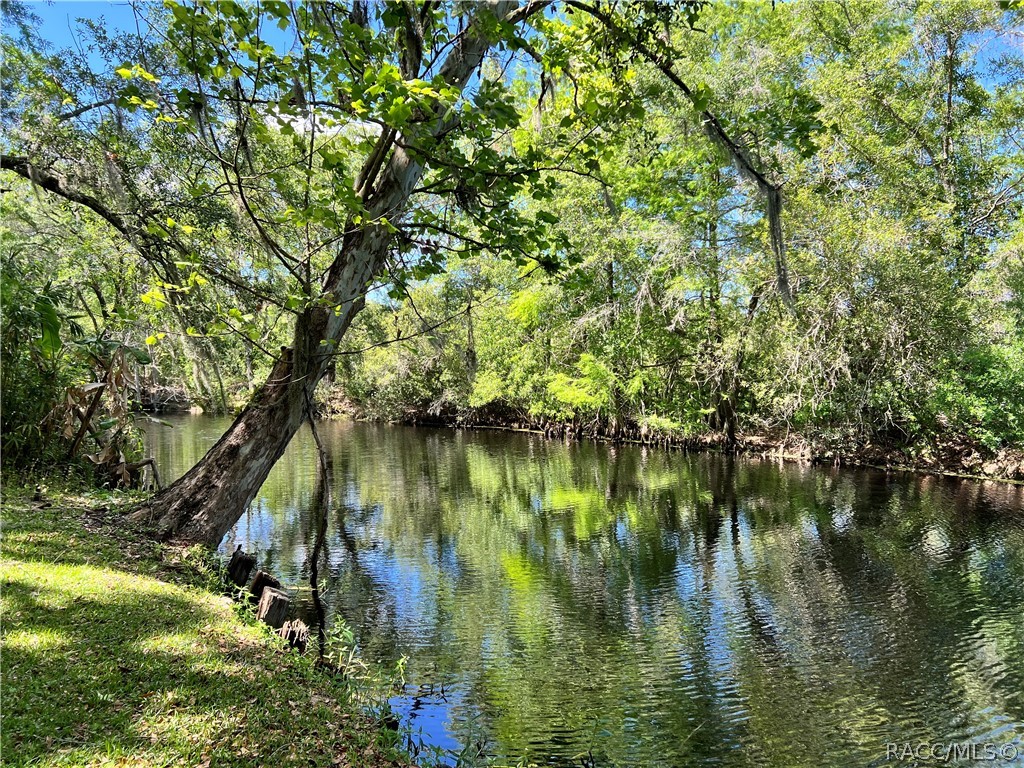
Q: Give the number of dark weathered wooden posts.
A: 4